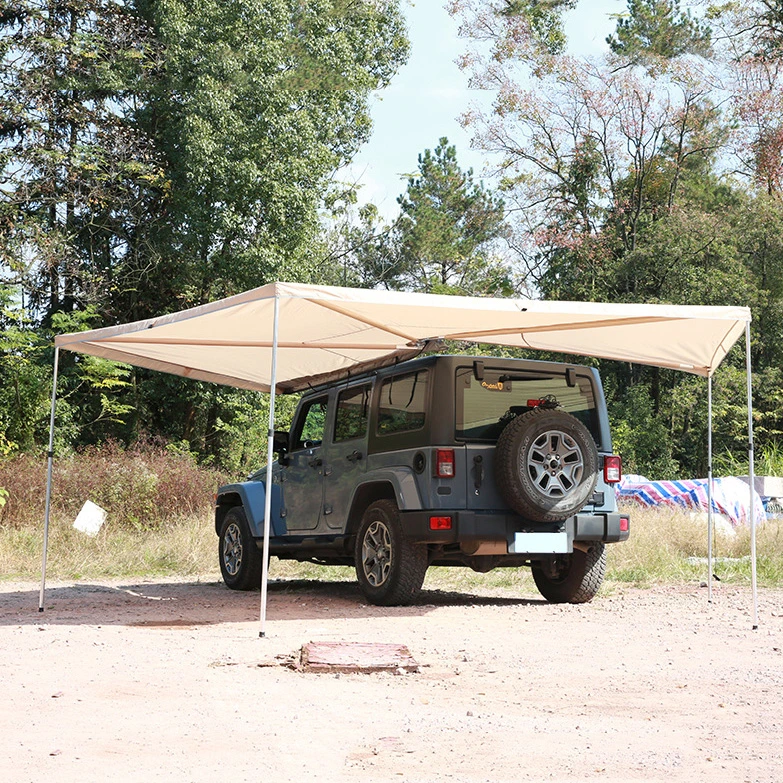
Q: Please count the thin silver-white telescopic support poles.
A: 4